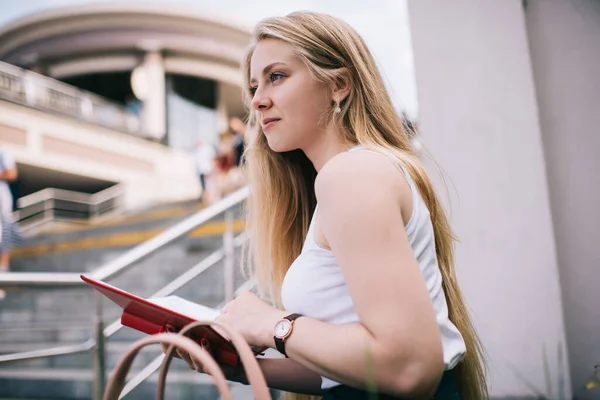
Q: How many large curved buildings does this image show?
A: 1